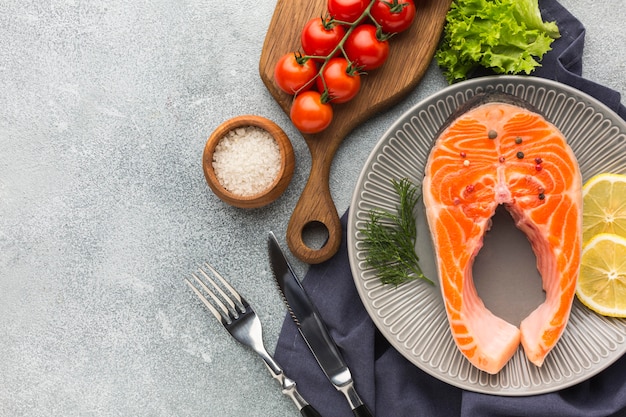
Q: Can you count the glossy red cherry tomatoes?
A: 7